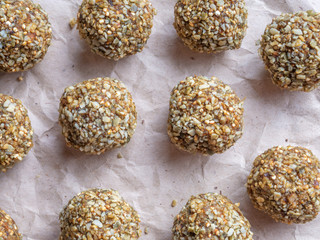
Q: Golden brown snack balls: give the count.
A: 11